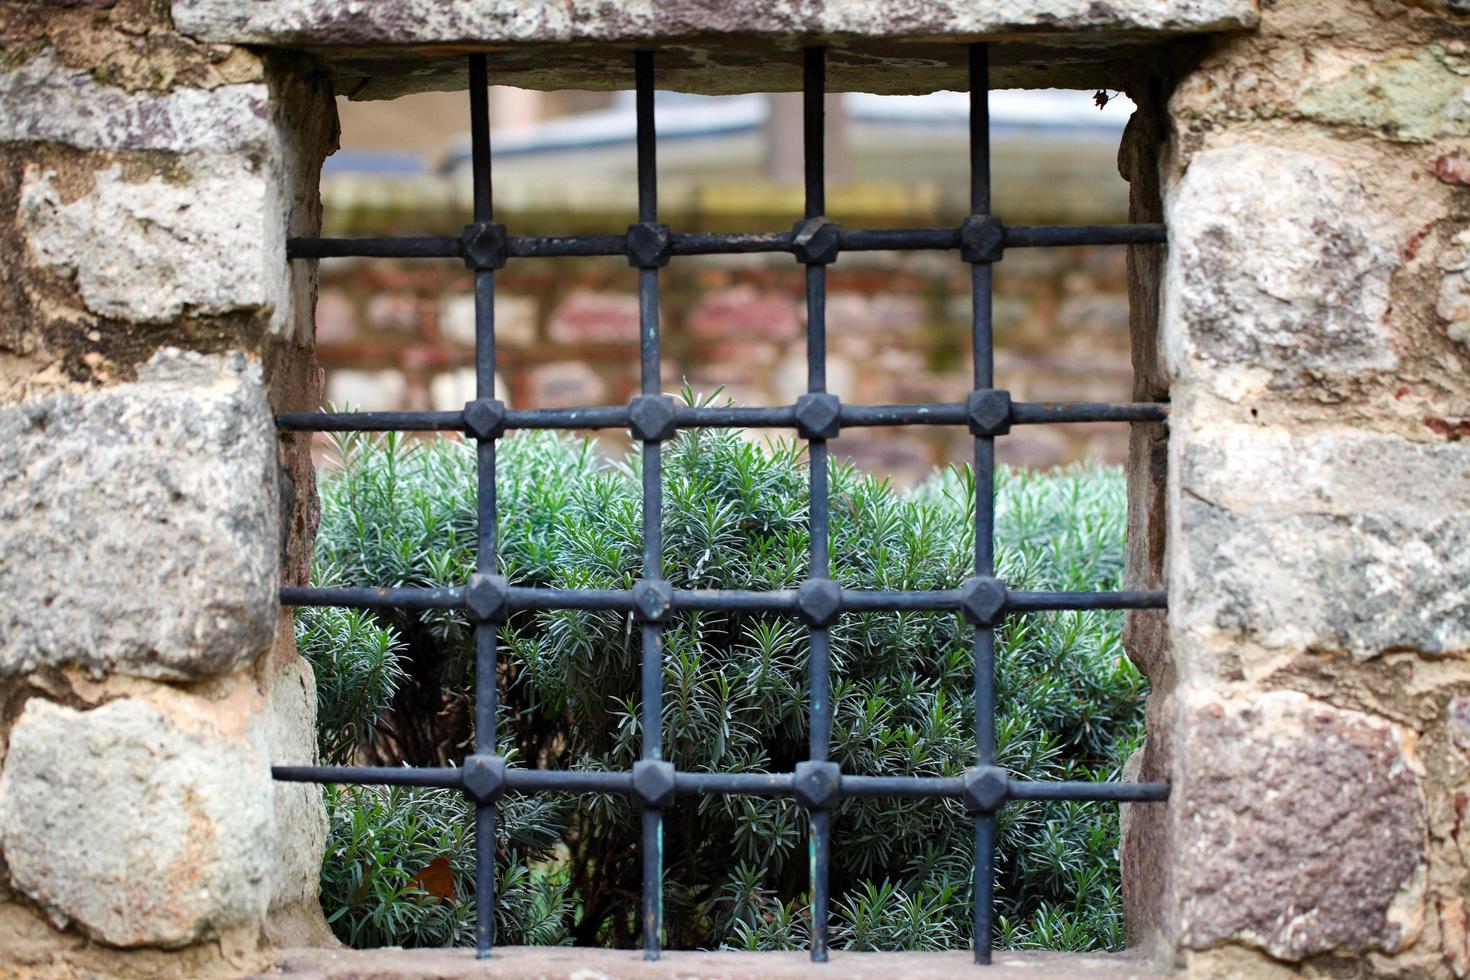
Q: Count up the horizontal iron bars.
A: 4